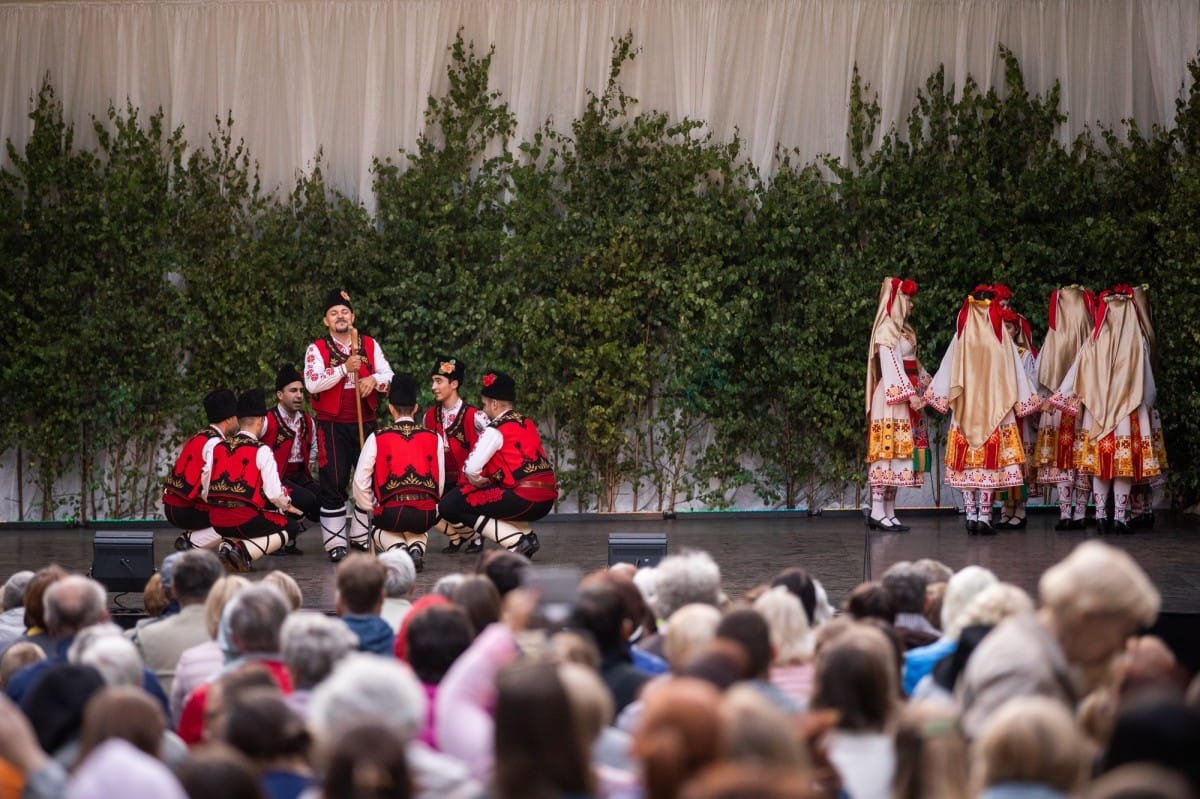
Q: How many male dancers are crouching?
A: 6